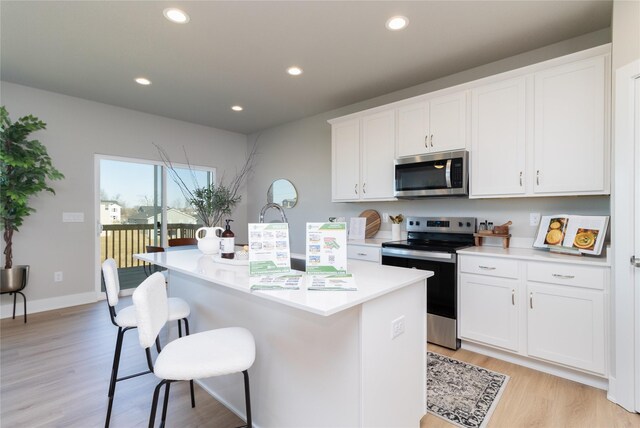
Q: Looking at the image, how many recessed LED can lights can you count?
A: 5